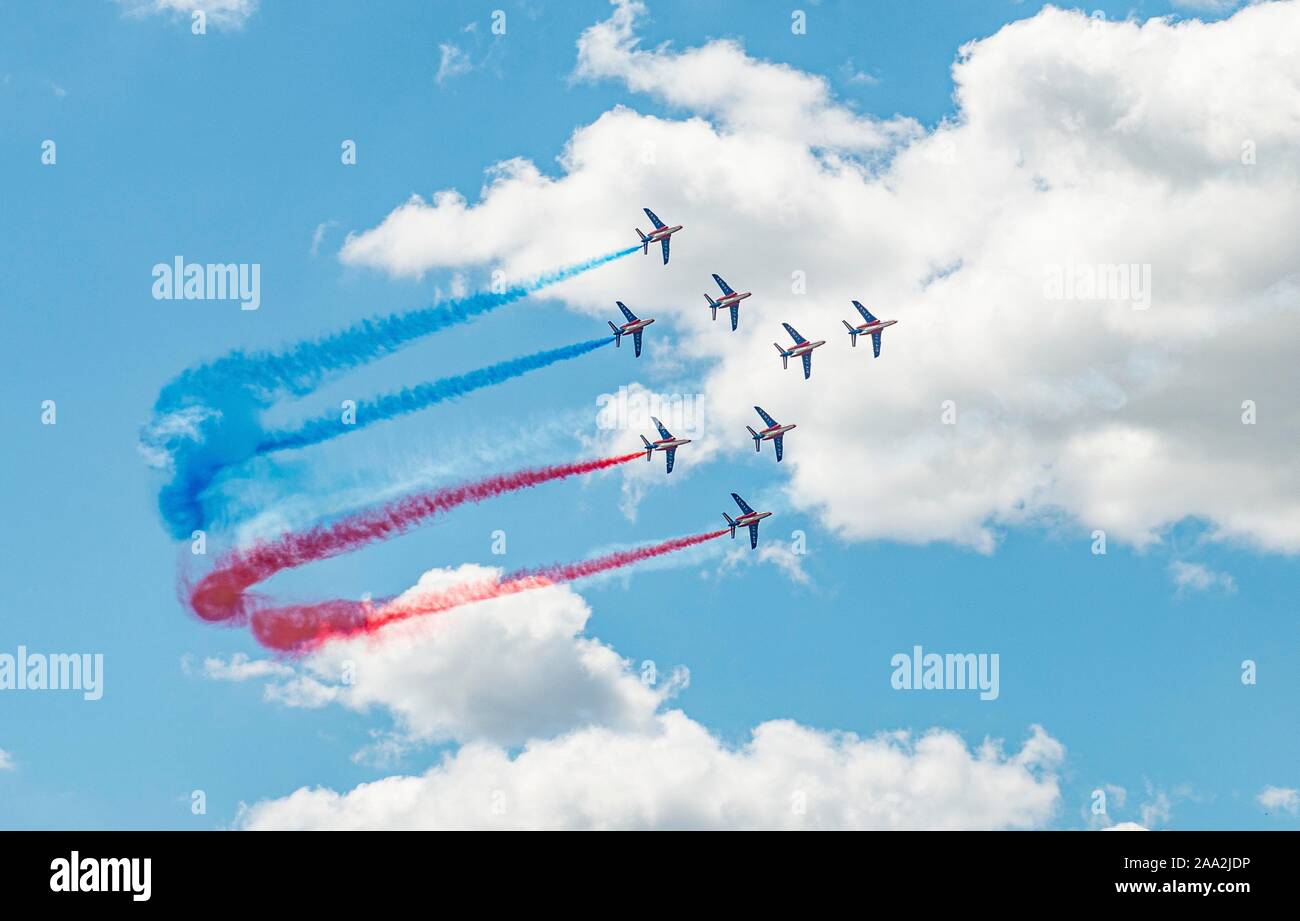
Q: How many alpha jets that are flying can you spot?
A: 8